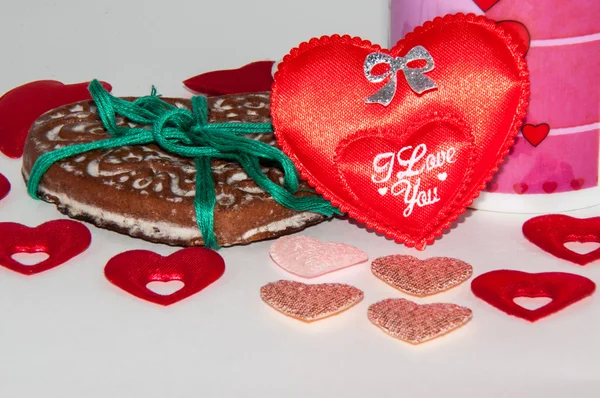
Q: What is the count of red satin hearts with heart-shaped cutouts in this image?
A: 4